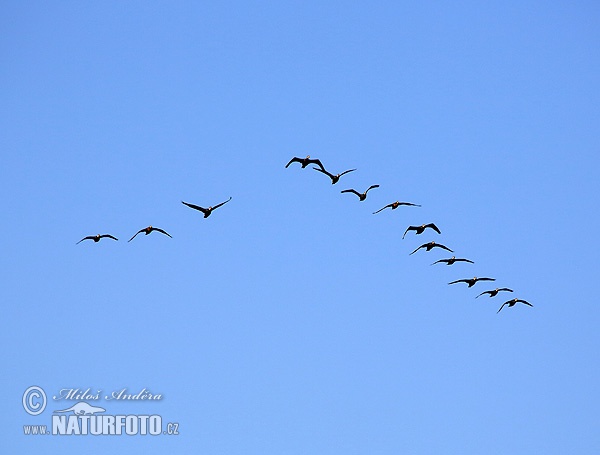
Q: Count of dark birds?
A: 13